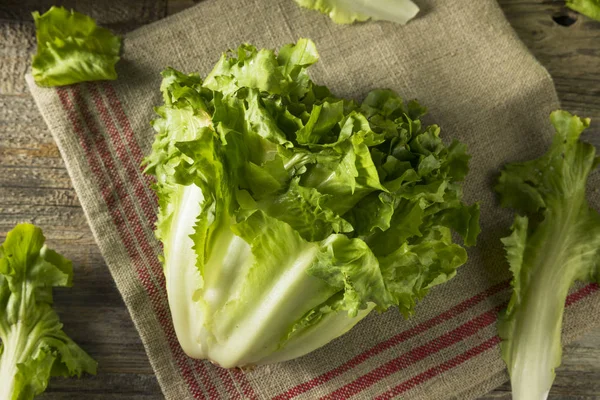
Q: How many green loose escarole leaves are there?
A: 5